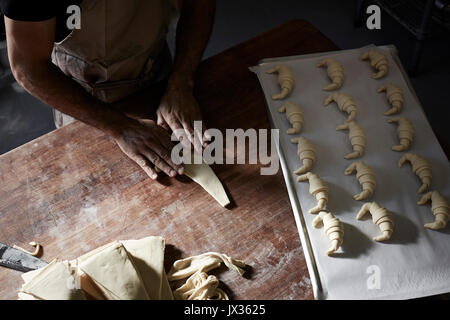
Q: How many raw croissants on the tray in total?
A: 15